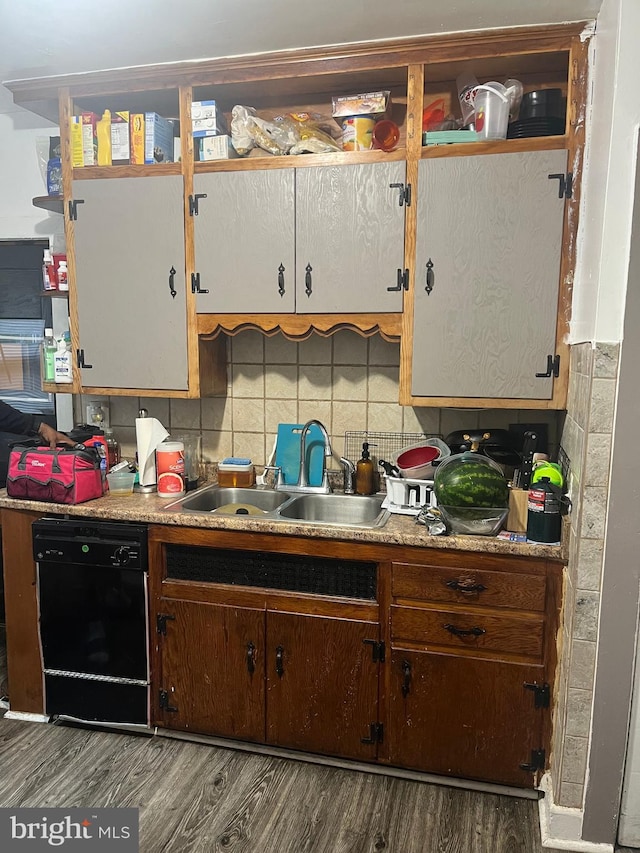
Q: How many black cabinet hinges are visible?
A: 14